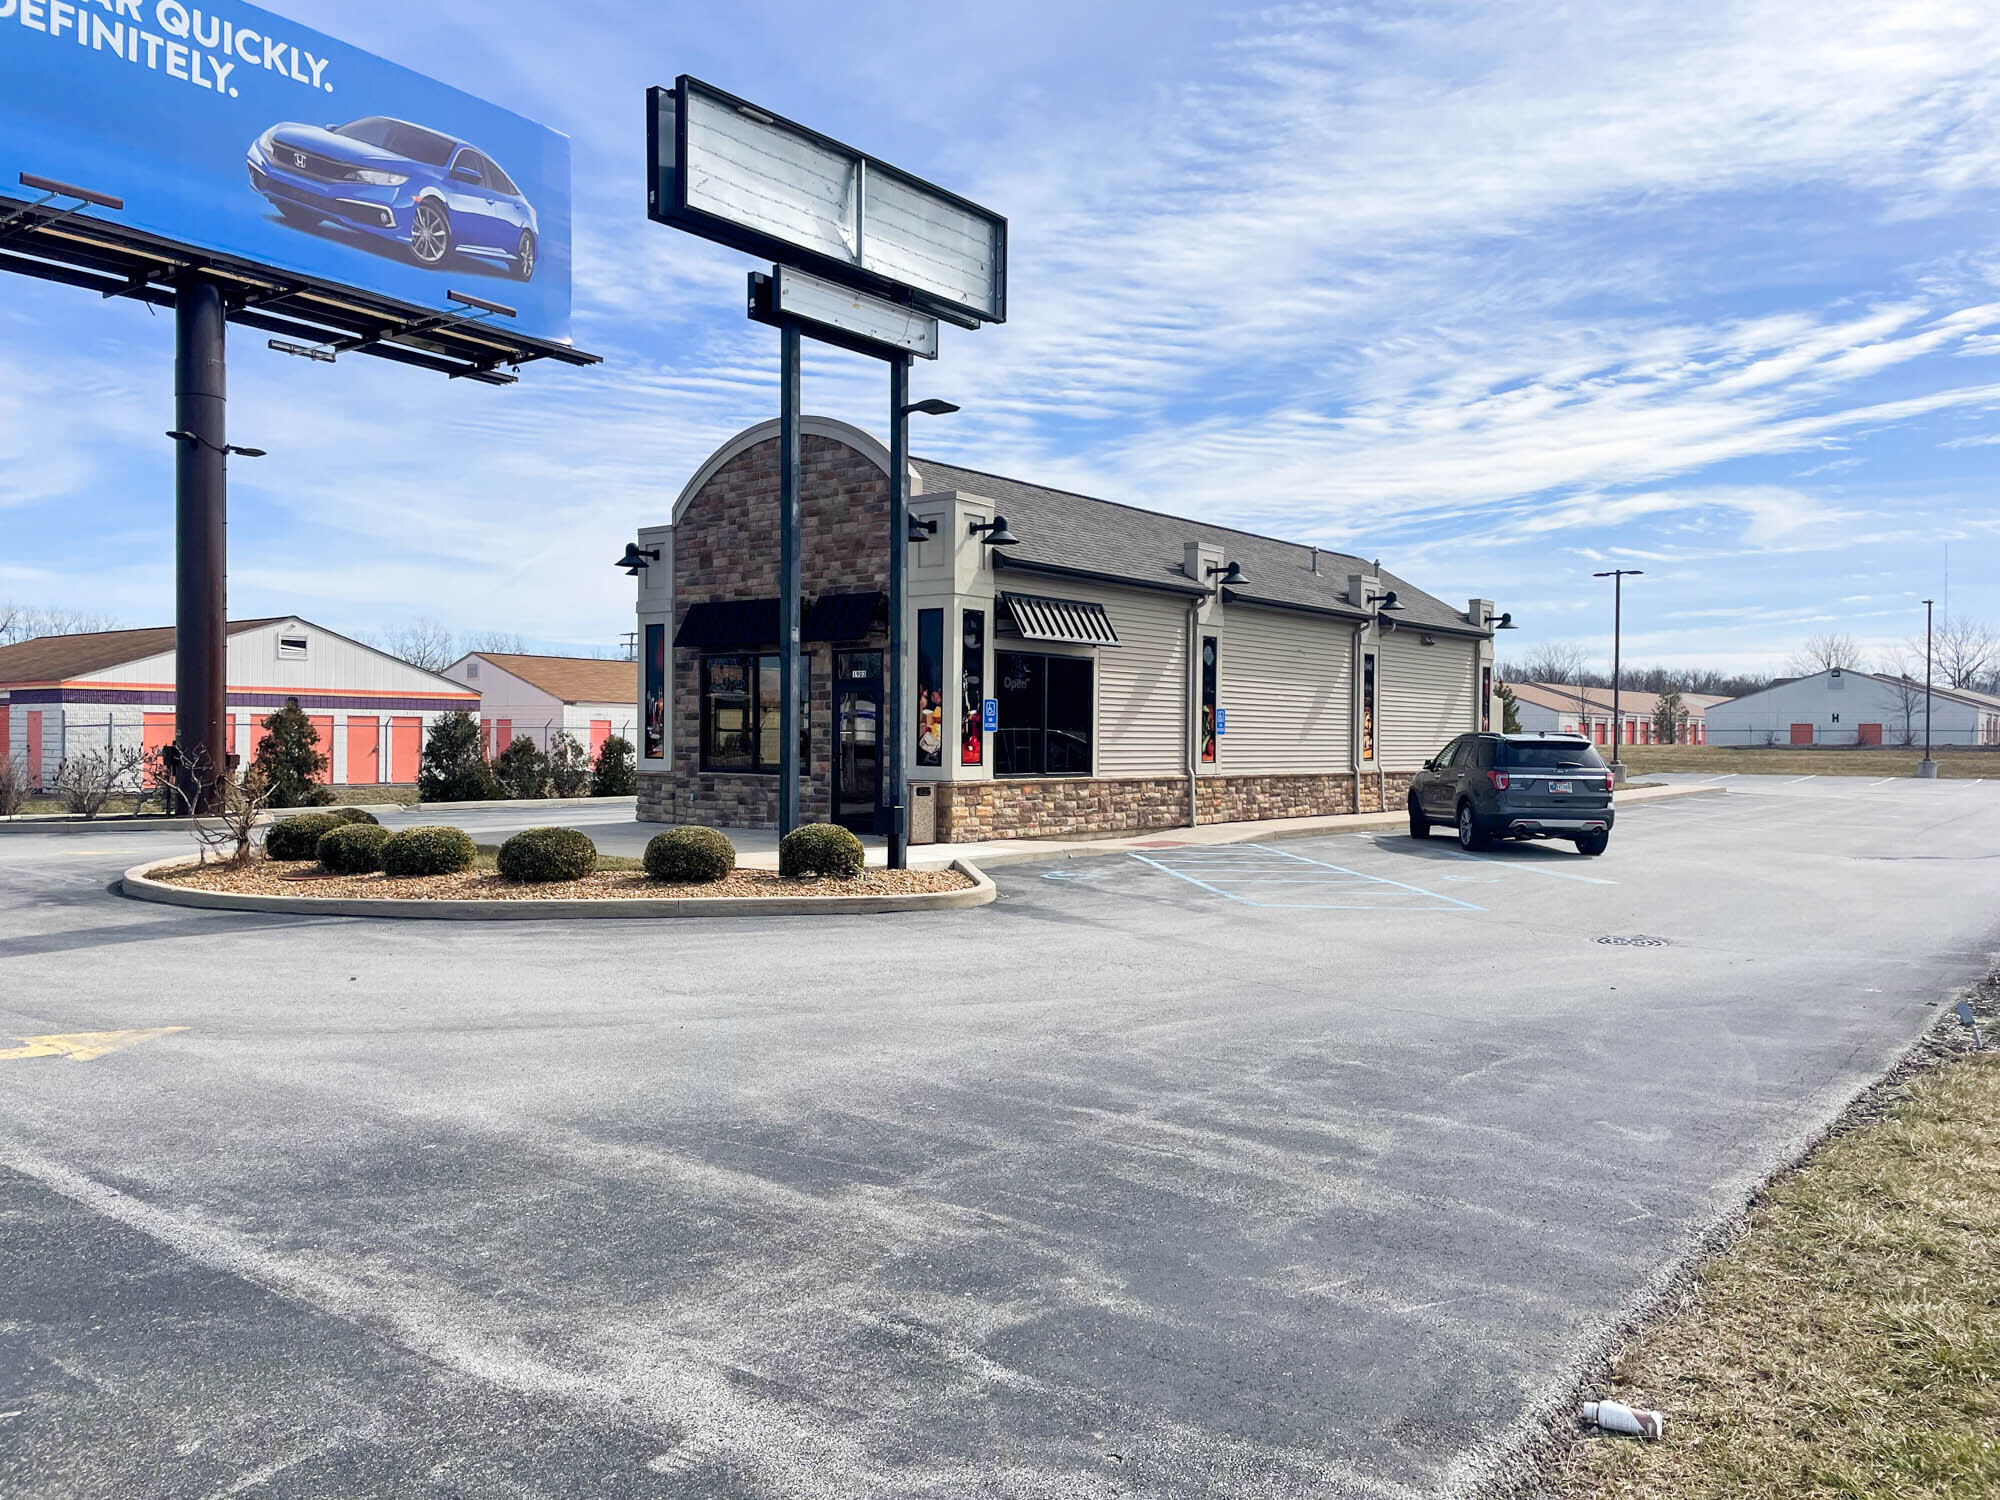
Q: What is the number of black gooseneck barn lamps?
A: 7